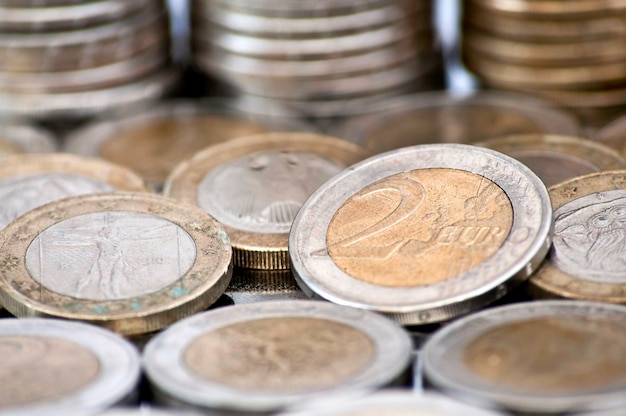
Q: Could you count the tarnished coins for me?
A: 1